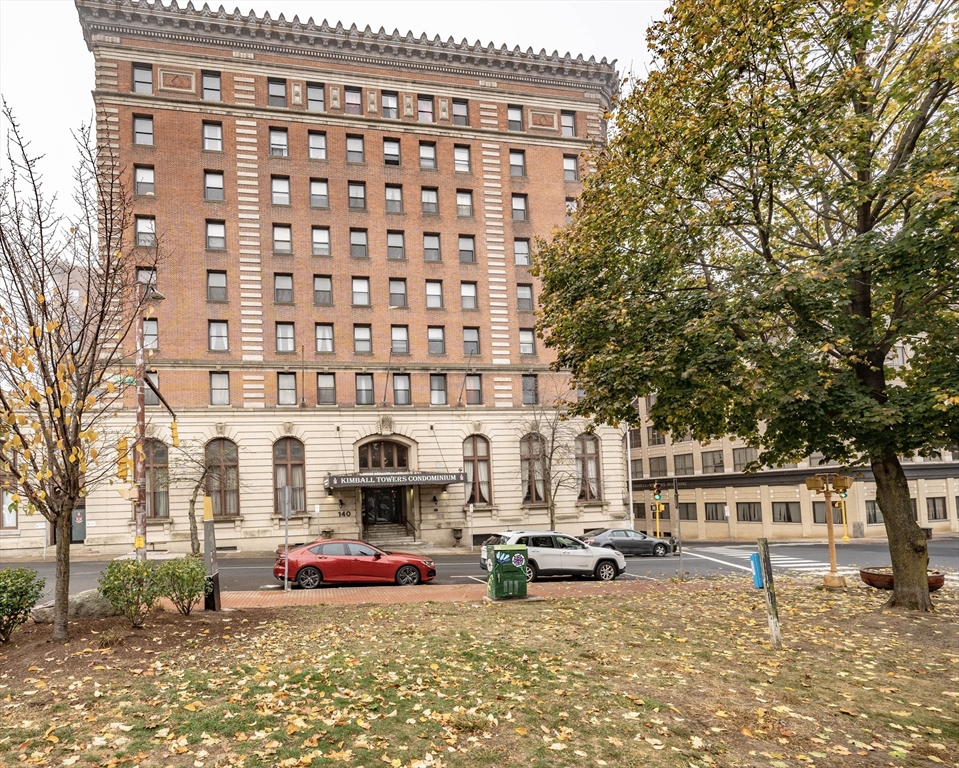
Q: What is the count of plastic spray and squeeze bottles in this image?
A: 0